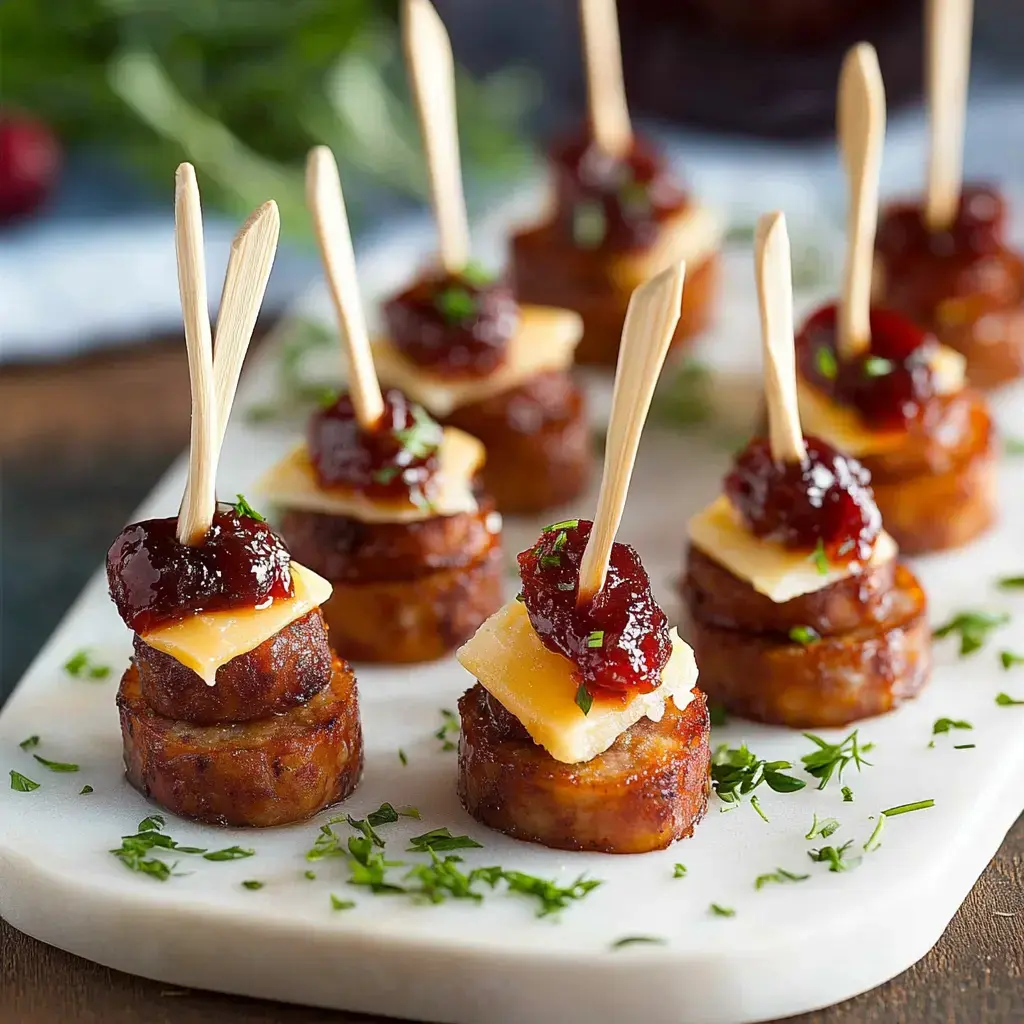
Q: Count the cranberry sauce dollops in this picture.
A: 8